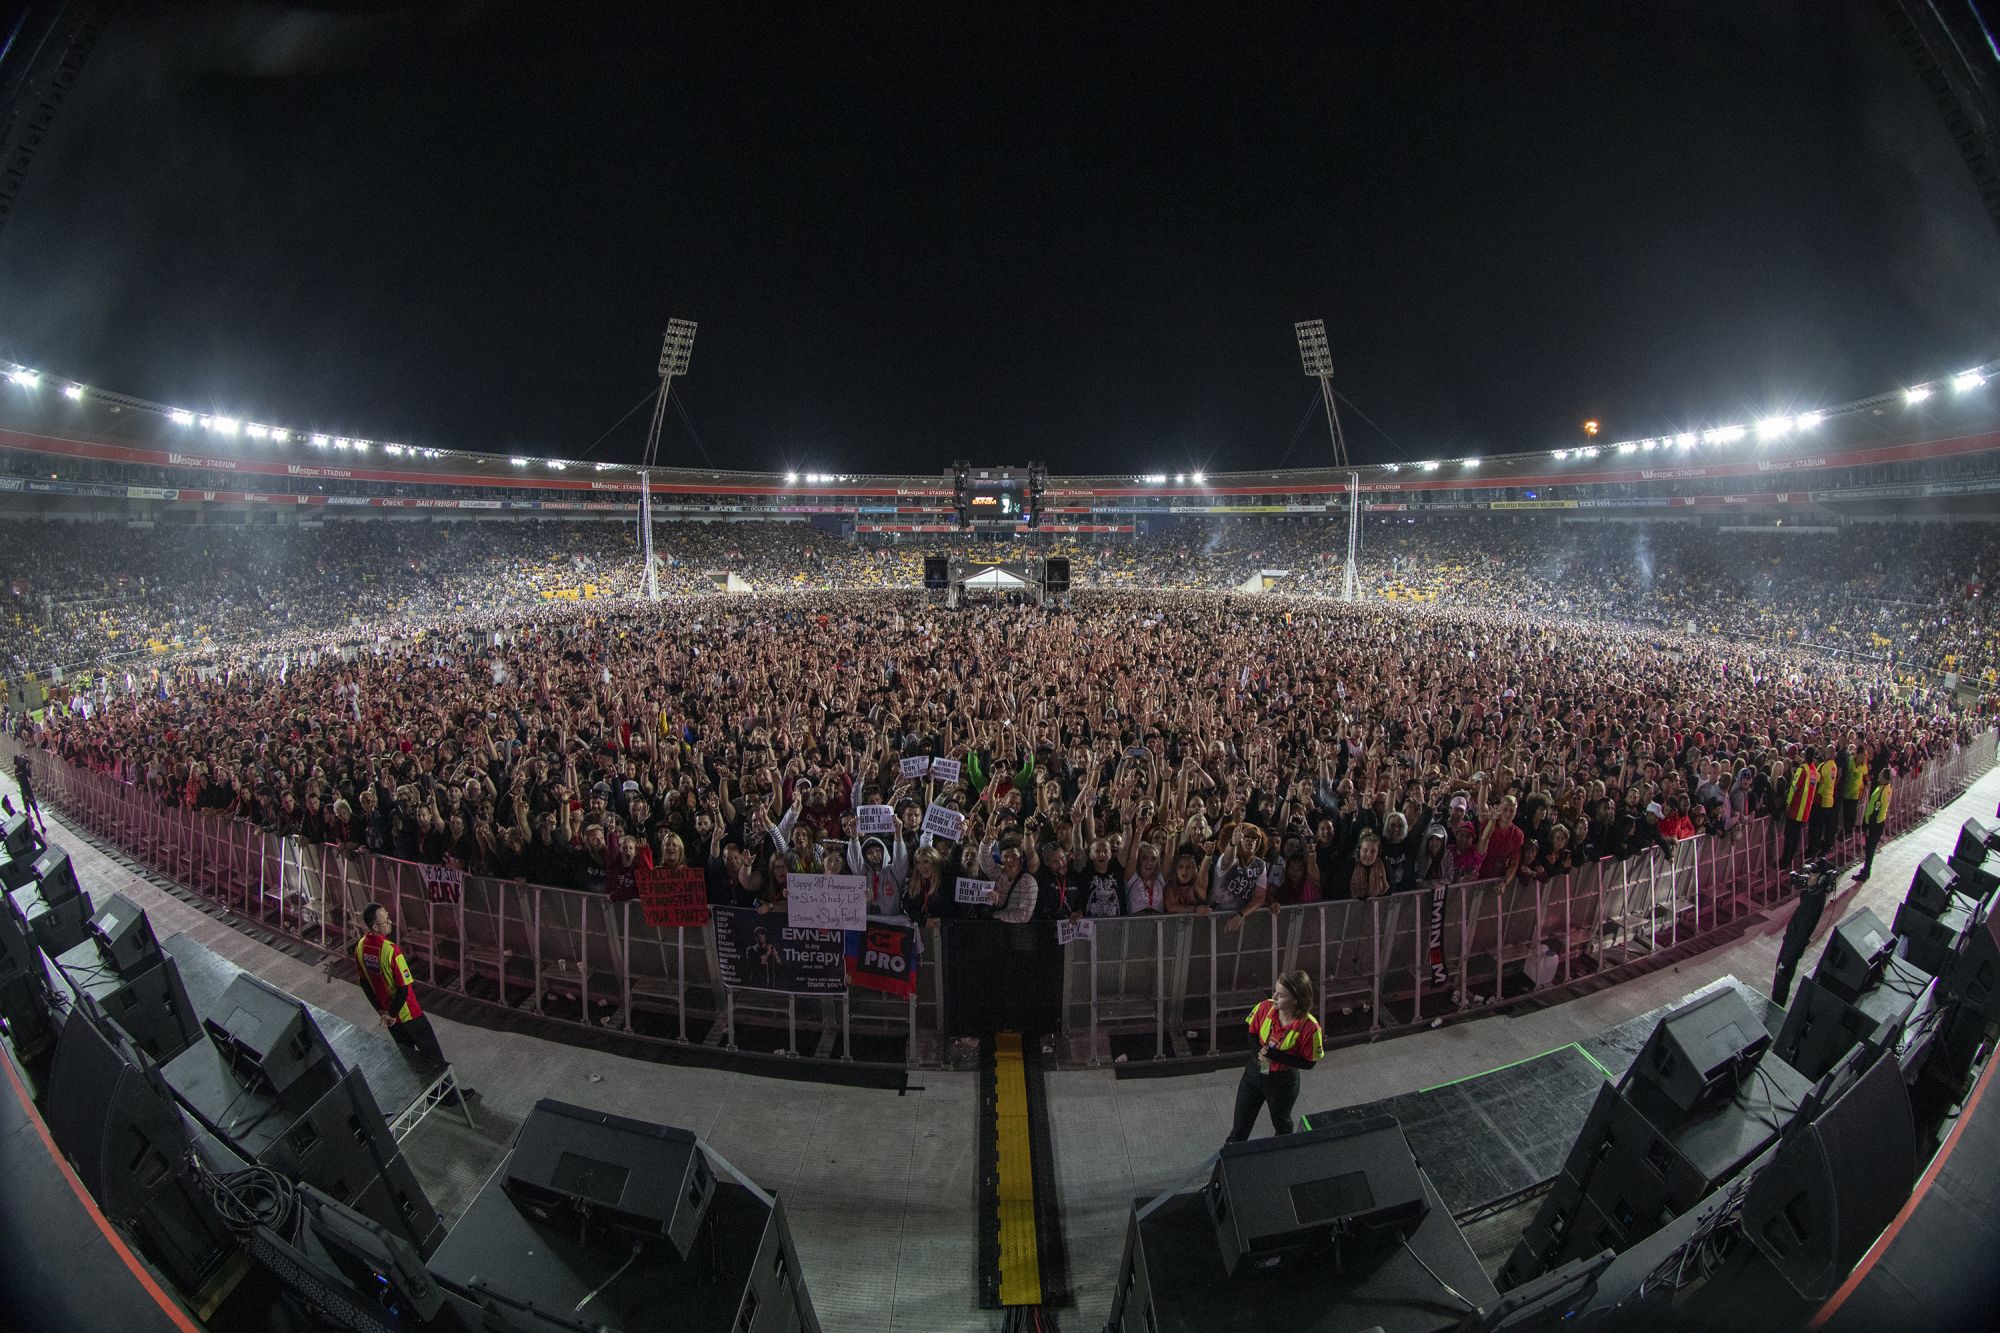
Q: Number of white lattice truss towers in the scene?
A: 2